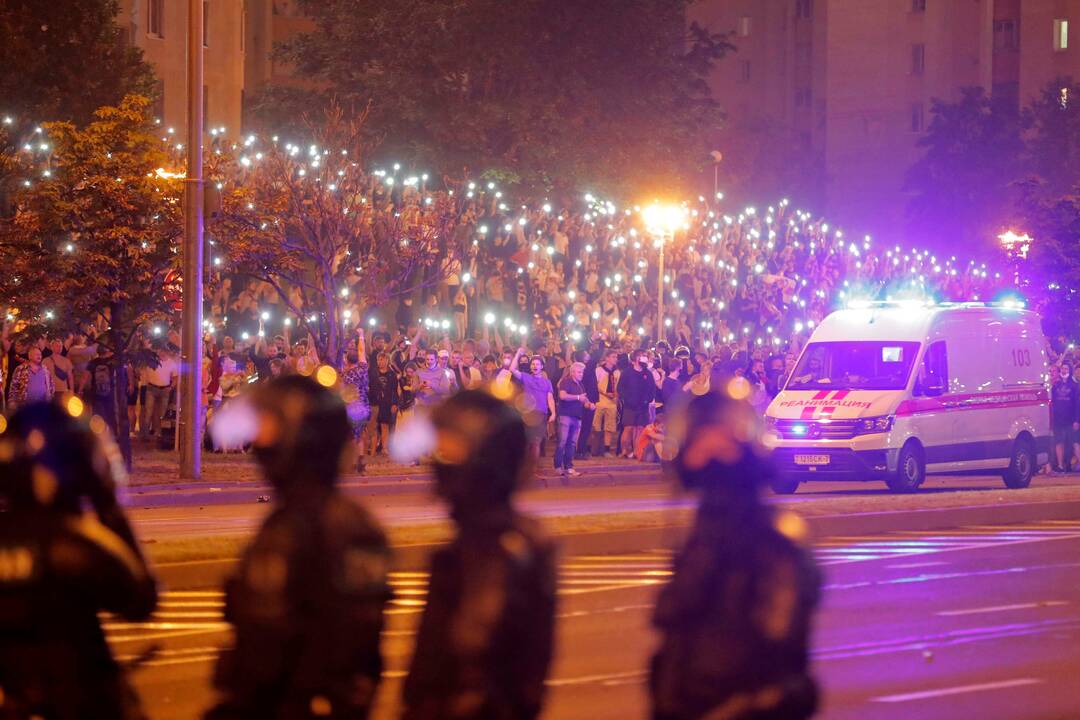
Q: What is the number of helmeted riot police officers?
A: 4